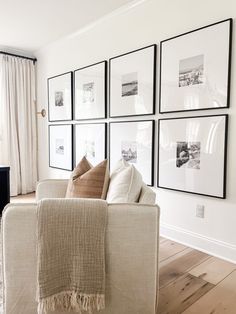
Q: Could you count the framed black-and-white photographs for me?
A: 8